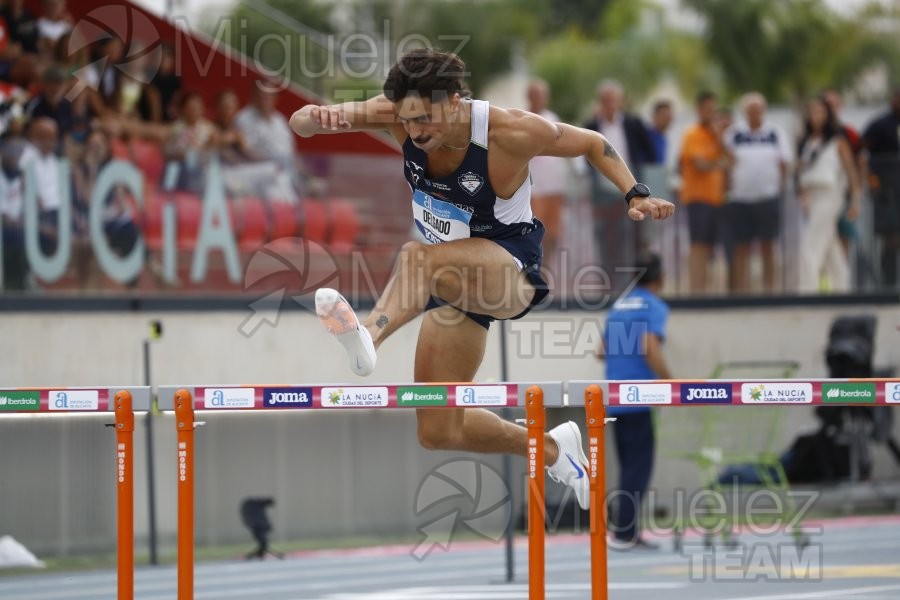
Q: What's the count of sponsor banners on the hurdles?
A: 12